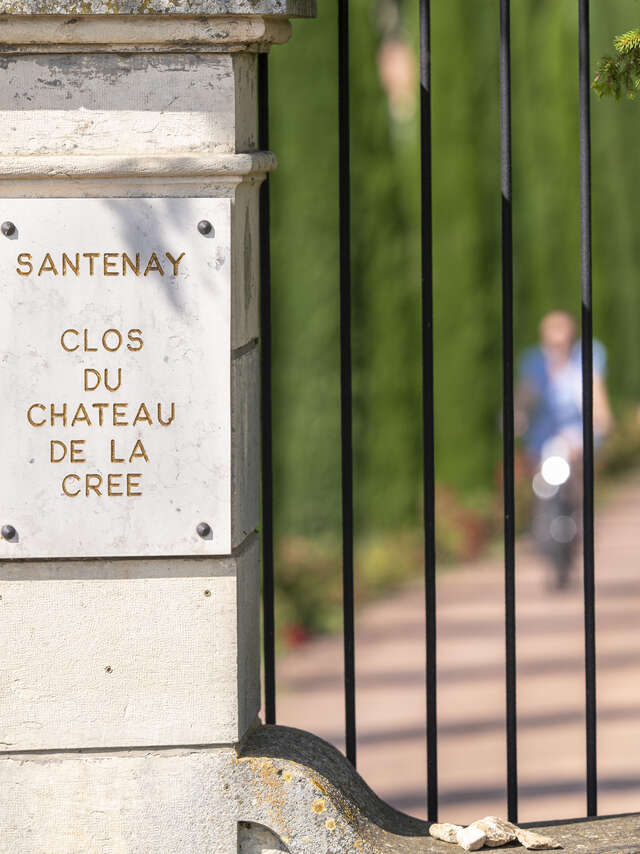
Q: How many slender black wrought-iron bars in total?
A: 5